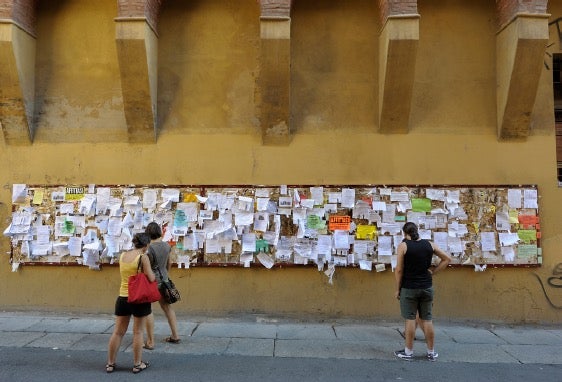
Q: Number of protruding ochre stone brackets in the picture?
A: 5